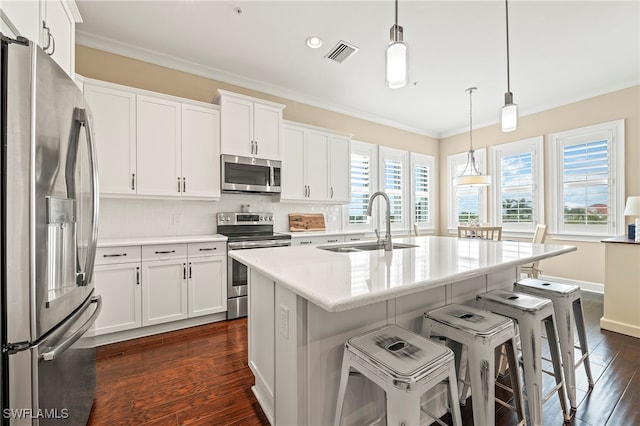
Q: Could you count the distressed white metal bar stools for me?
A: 4